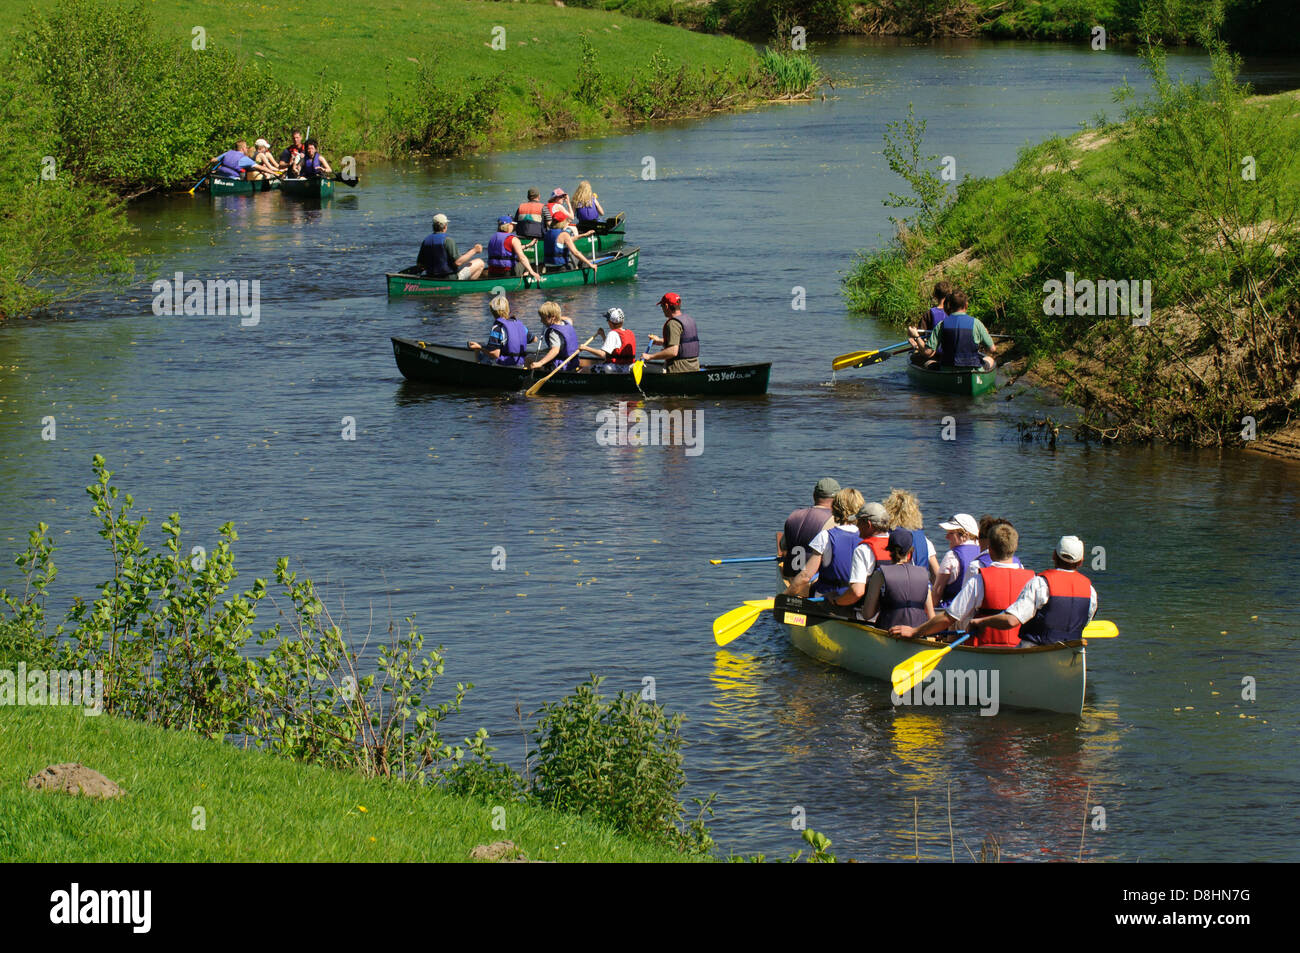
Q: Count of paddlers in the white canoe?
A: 9